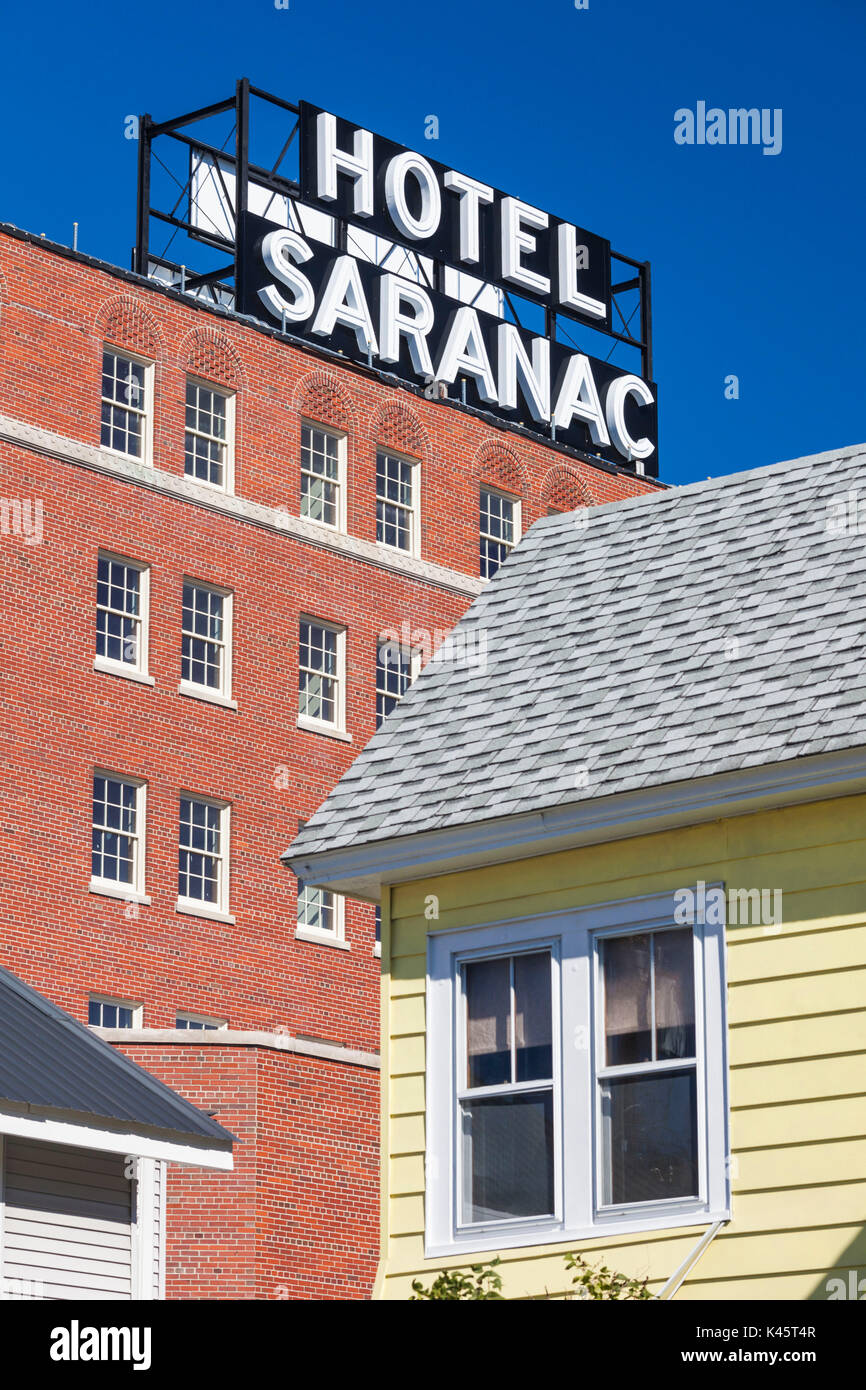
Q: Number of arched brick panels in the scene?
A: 6